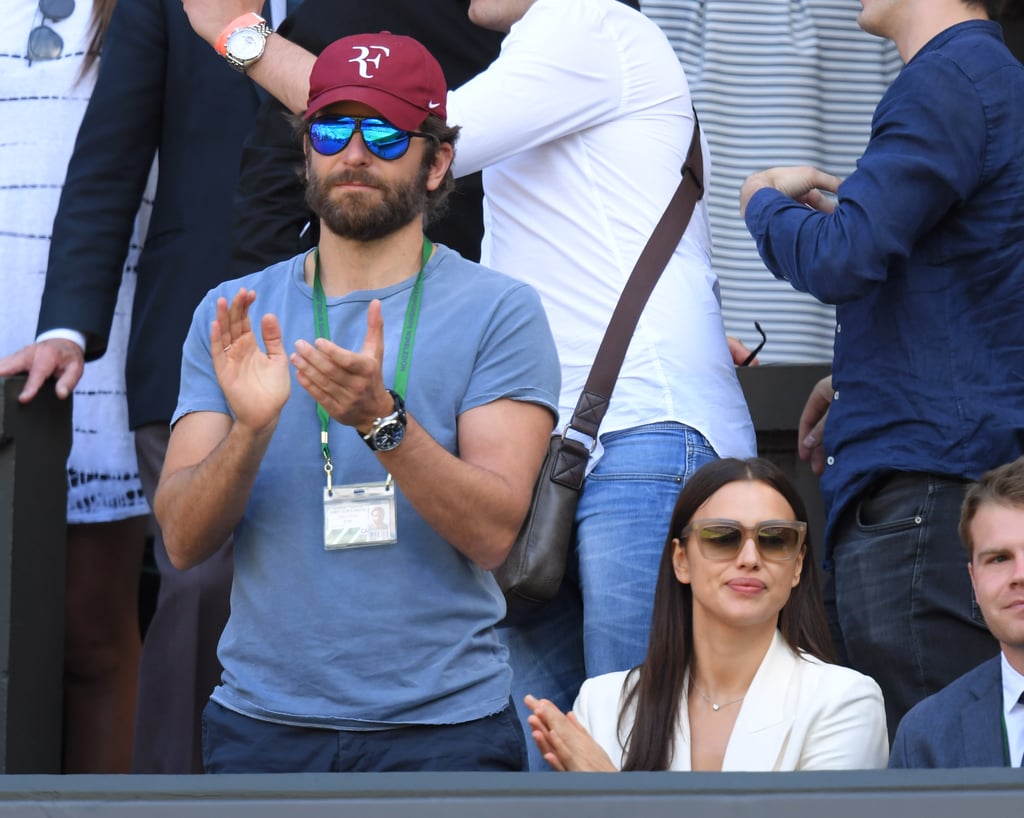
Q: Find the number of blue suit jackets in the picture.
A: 2